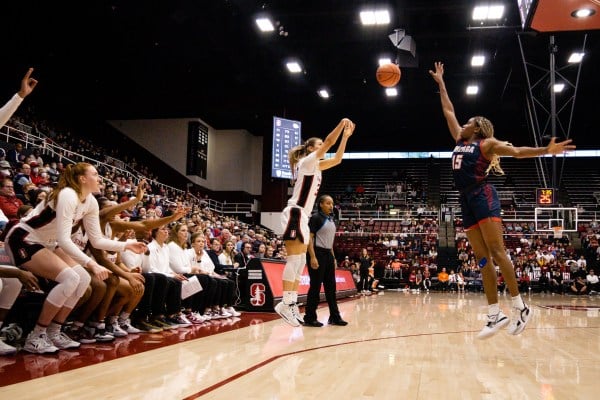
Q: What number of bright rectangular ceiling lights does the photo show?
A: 11